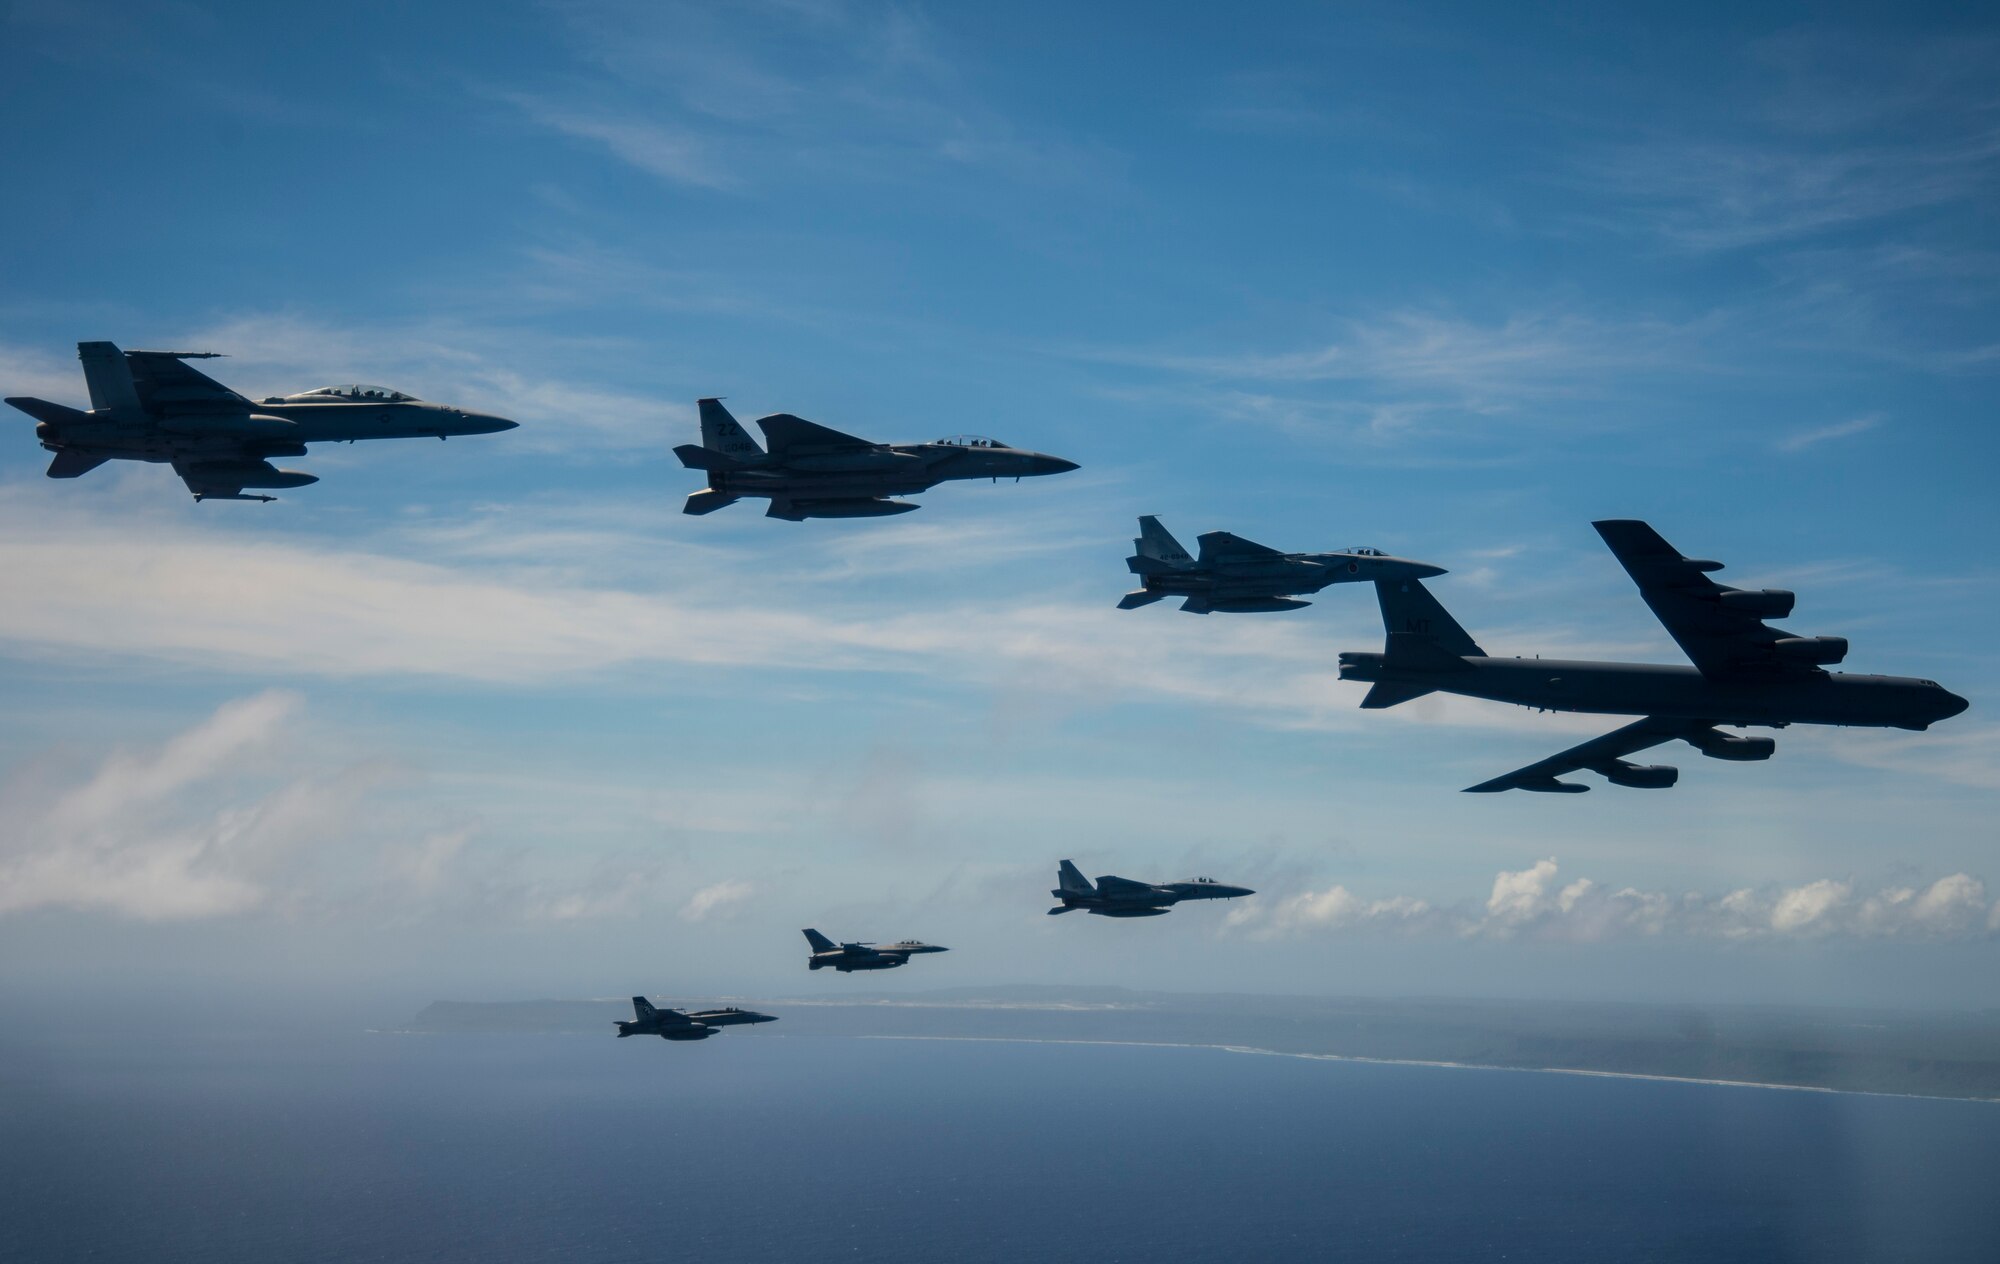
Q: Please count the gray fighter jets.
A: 6